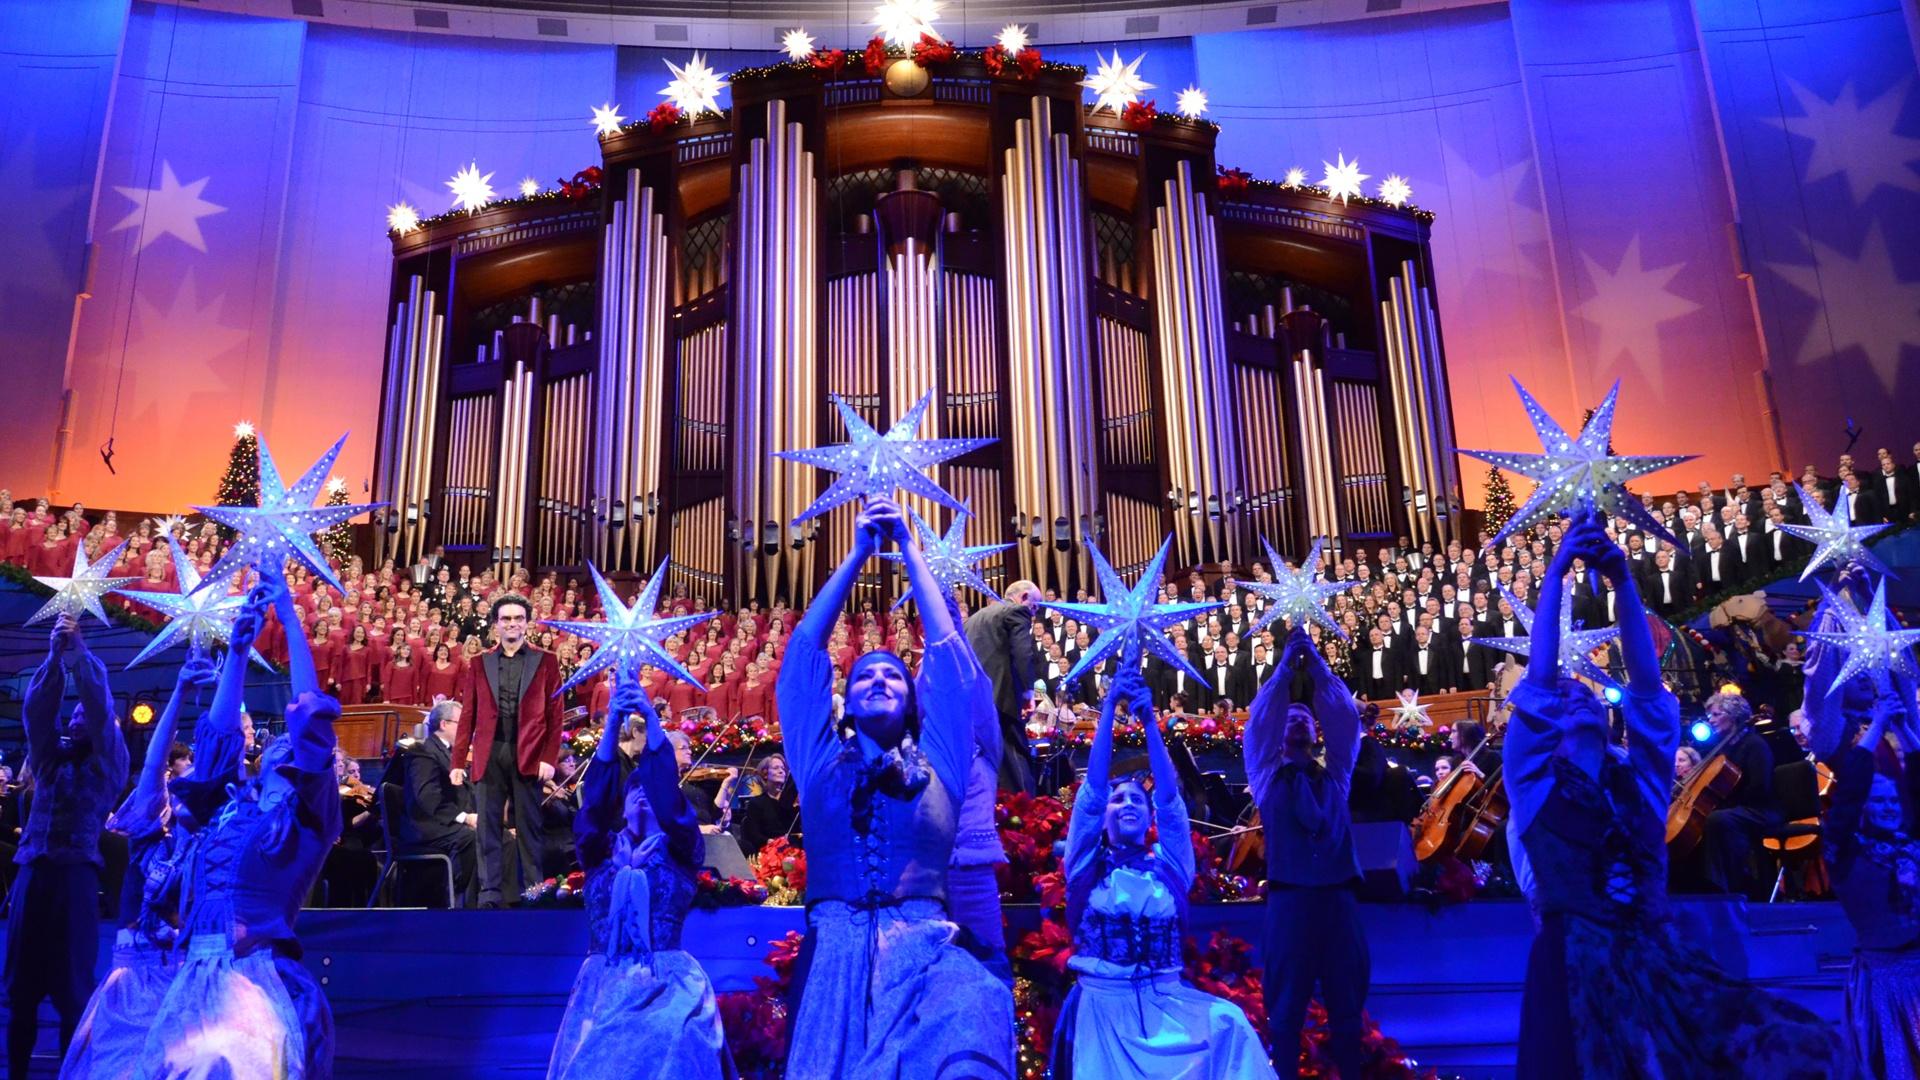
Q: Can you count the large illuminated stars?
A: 12